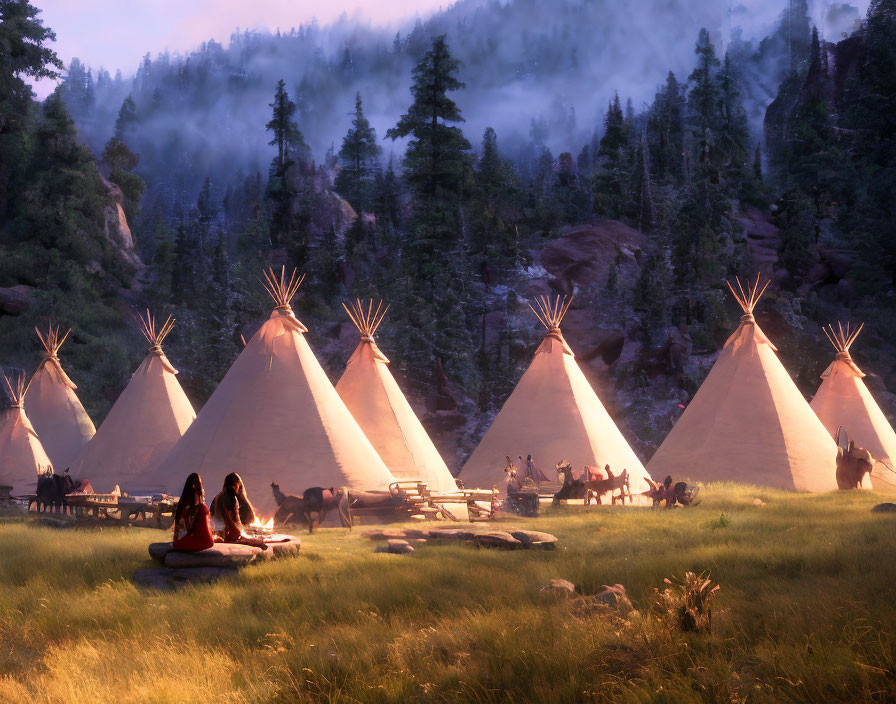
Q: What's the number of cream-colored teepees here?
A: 8